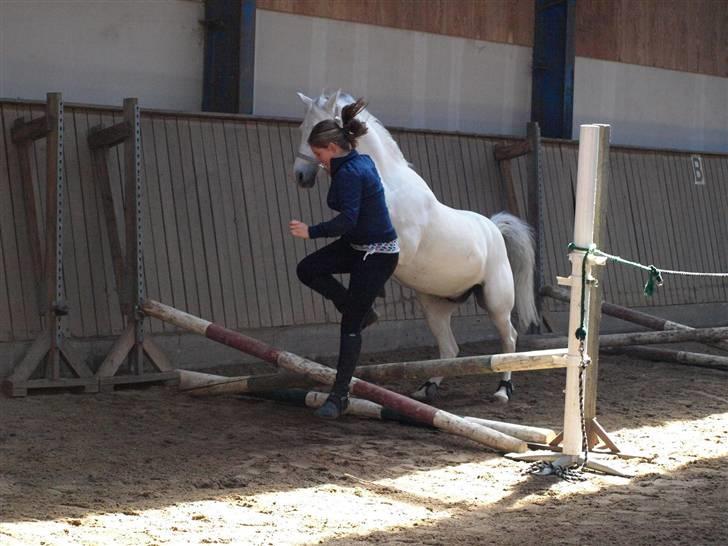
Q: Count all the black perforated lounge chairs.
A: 0